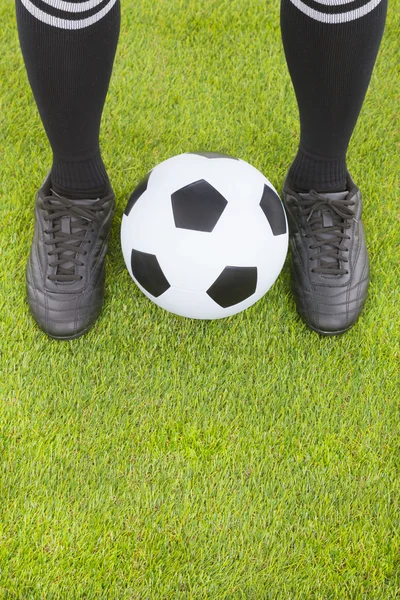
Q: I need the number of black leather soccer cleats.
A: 2